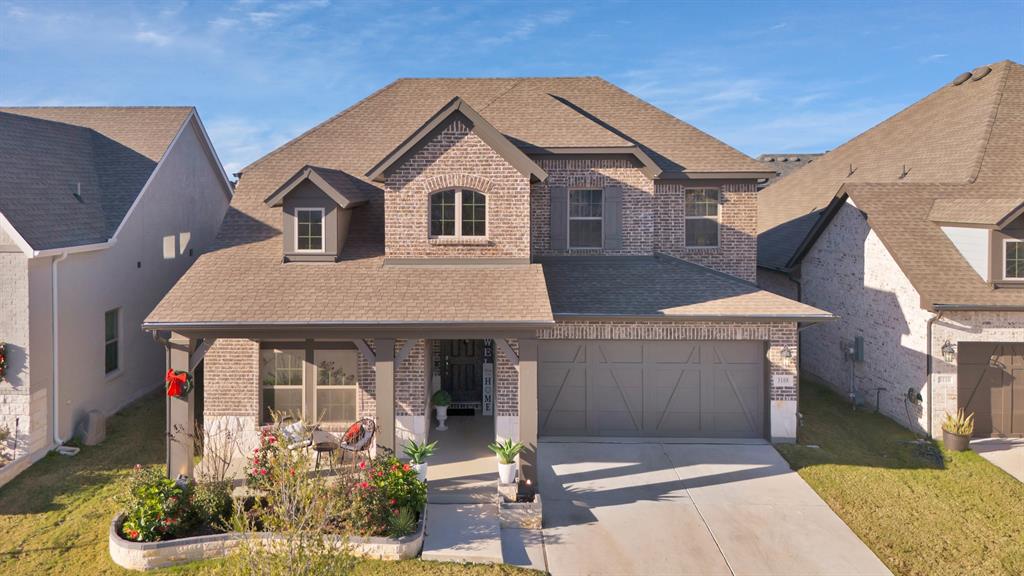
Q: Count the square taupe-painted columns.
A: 3